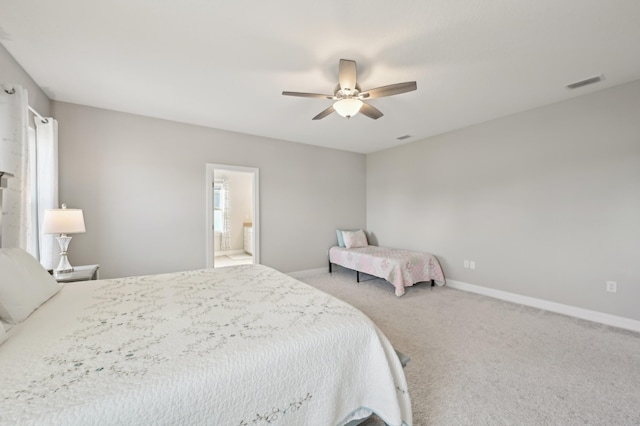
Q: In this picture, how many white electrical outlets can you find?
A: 3